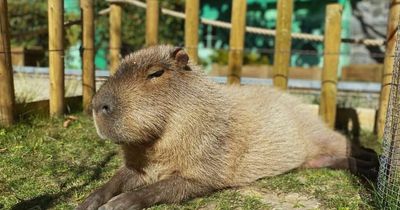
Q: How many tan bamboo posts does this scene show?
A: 10